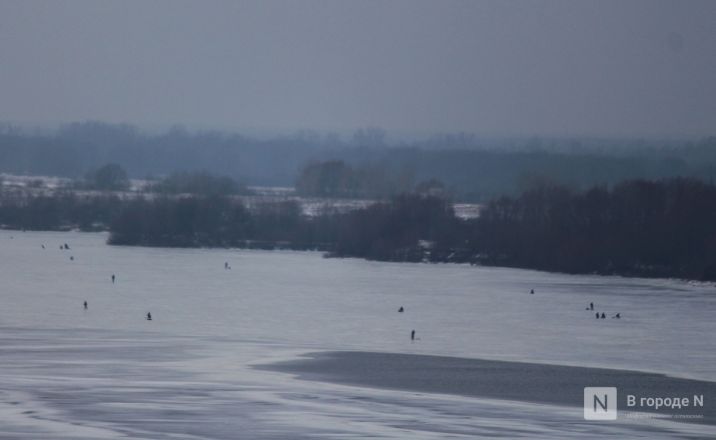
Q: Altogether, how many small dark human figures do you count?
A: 15